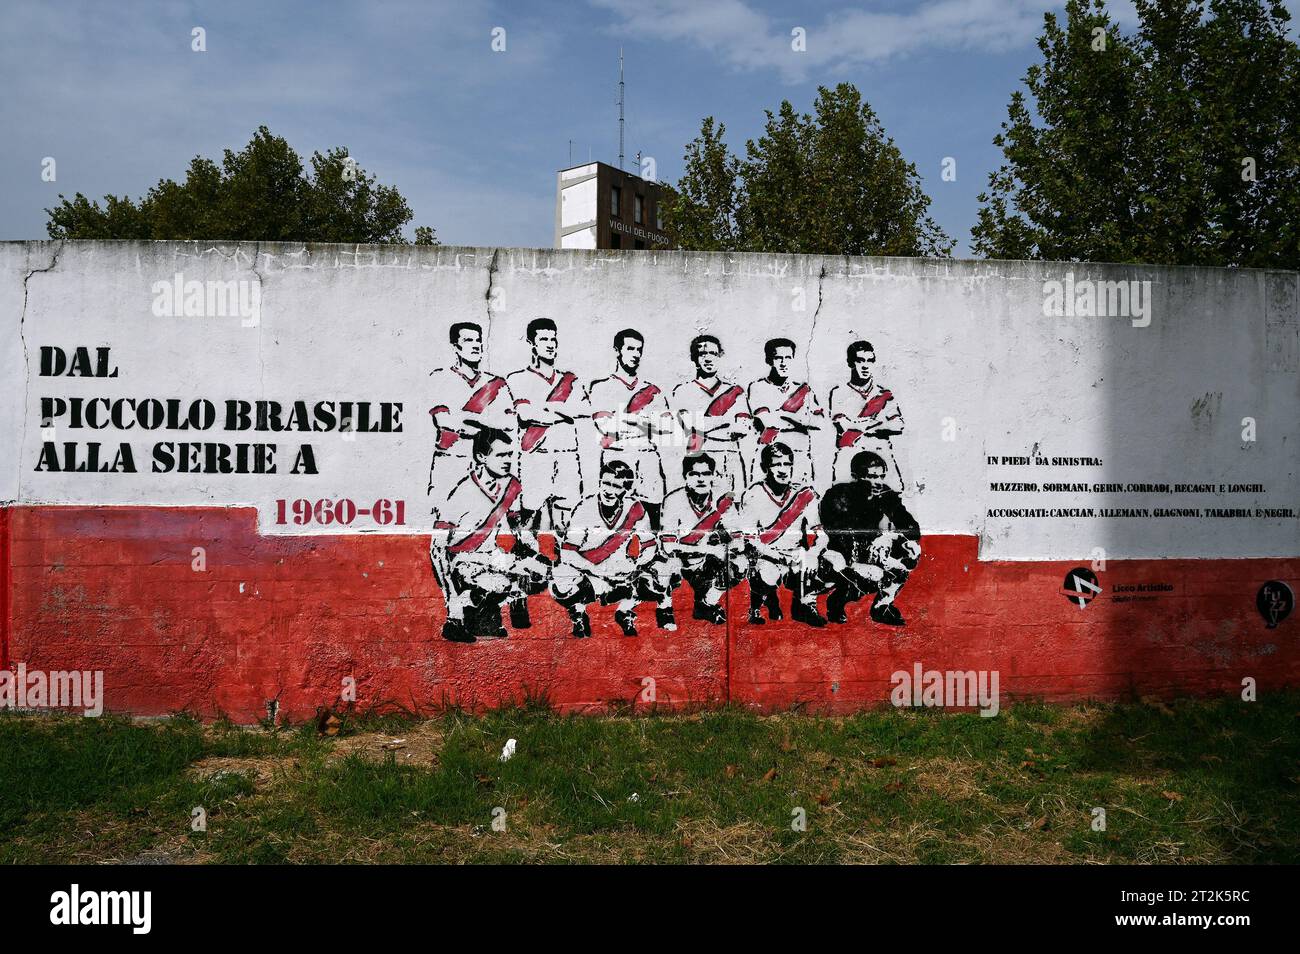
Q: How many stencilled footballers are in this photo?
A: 11